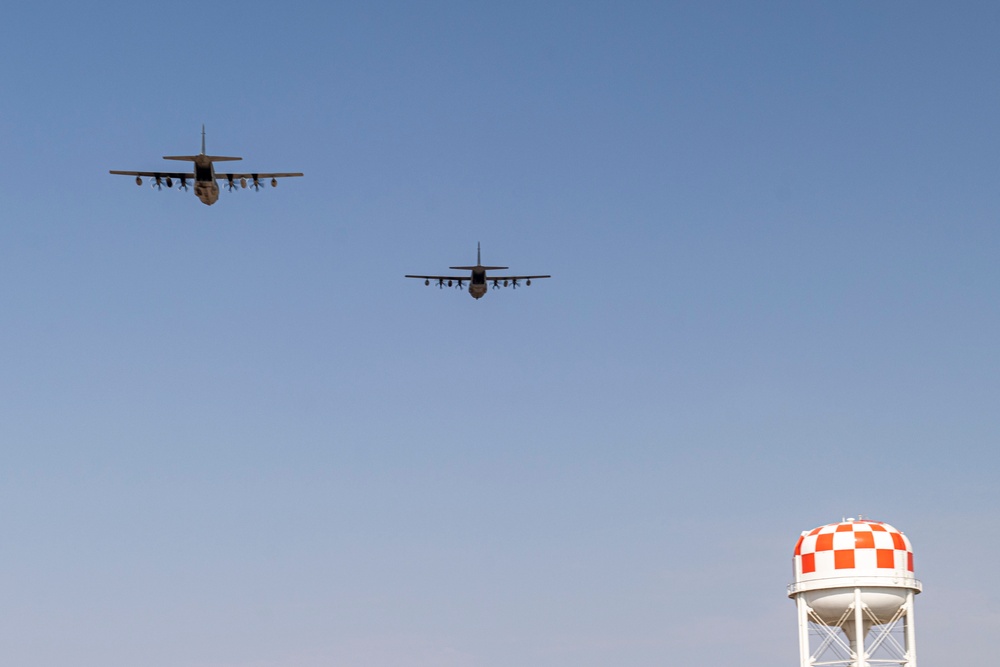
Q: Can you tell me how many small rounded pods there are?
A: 8